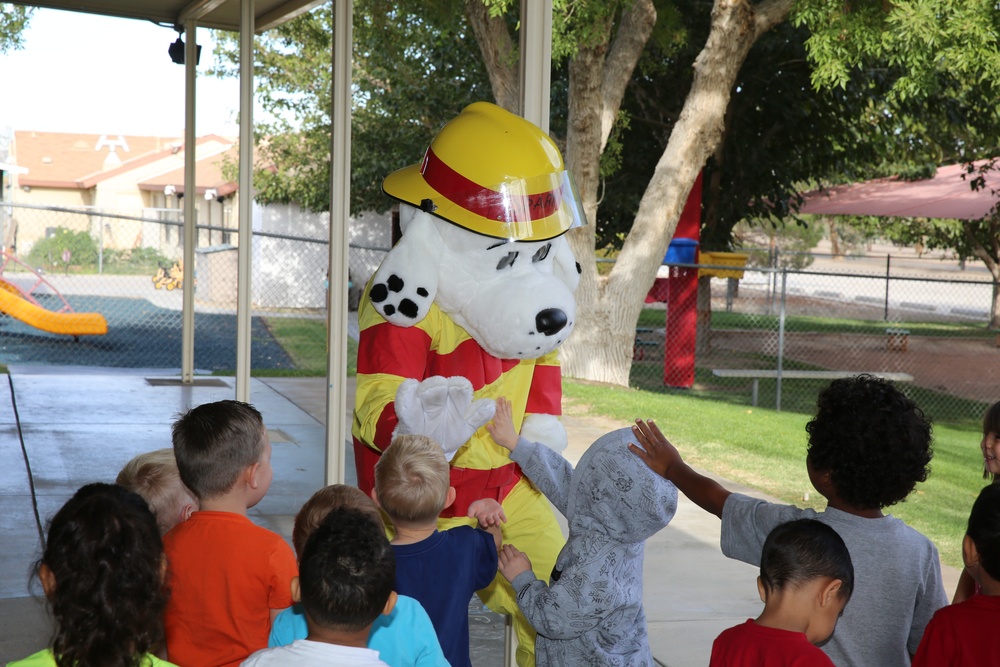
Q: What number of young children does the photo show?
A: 11